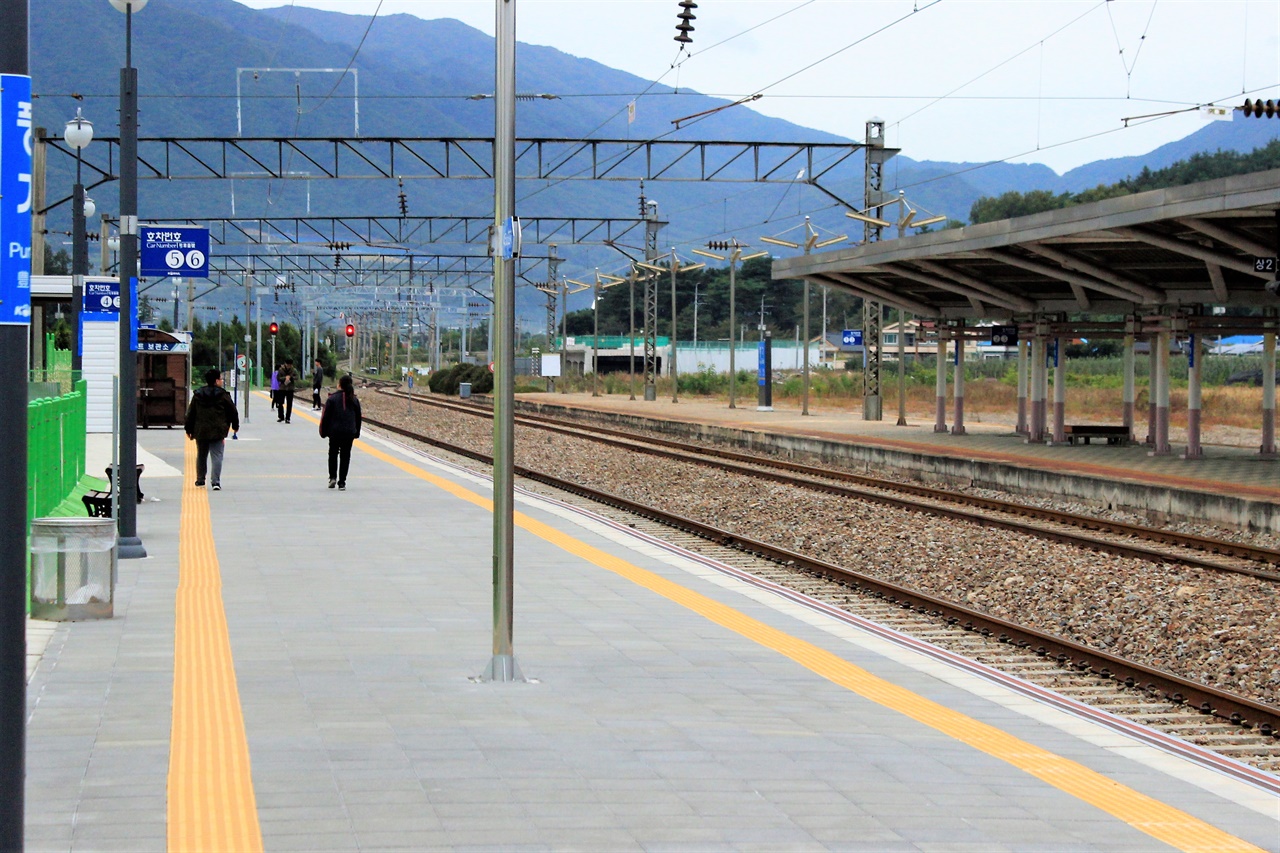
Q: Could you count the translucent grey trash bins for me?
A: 1